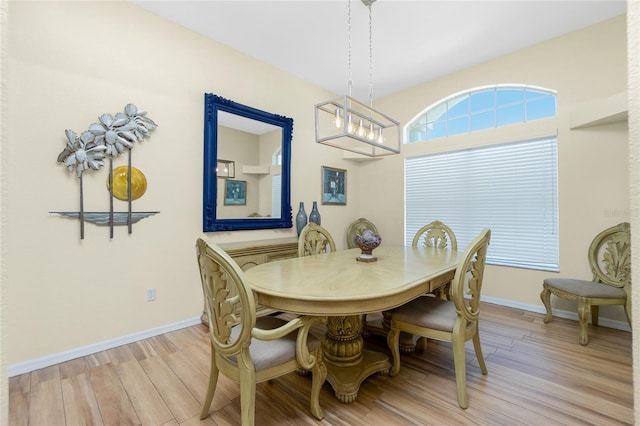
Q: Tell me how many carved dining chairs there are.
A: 6